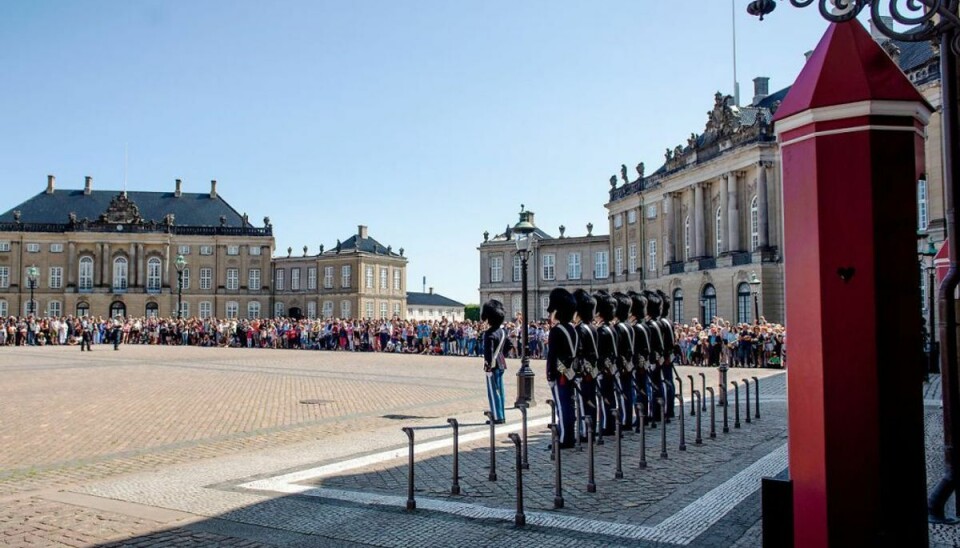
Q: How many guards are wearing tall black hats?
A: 8